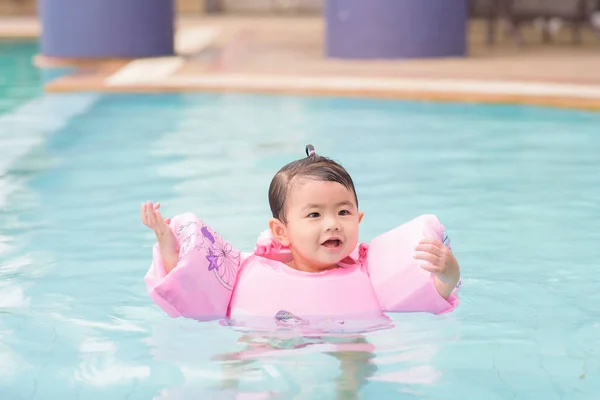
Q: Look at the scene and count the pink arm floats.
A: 2